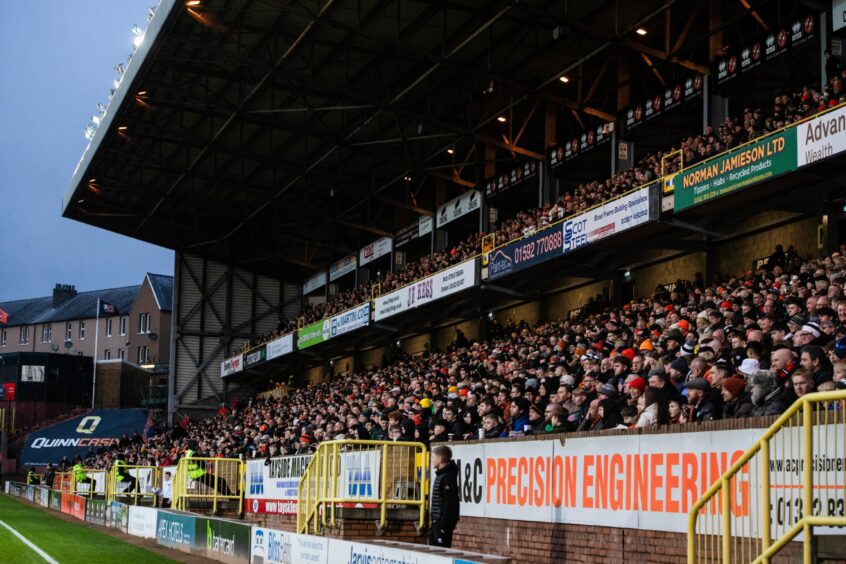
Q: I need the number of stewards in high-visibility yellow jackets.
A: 4